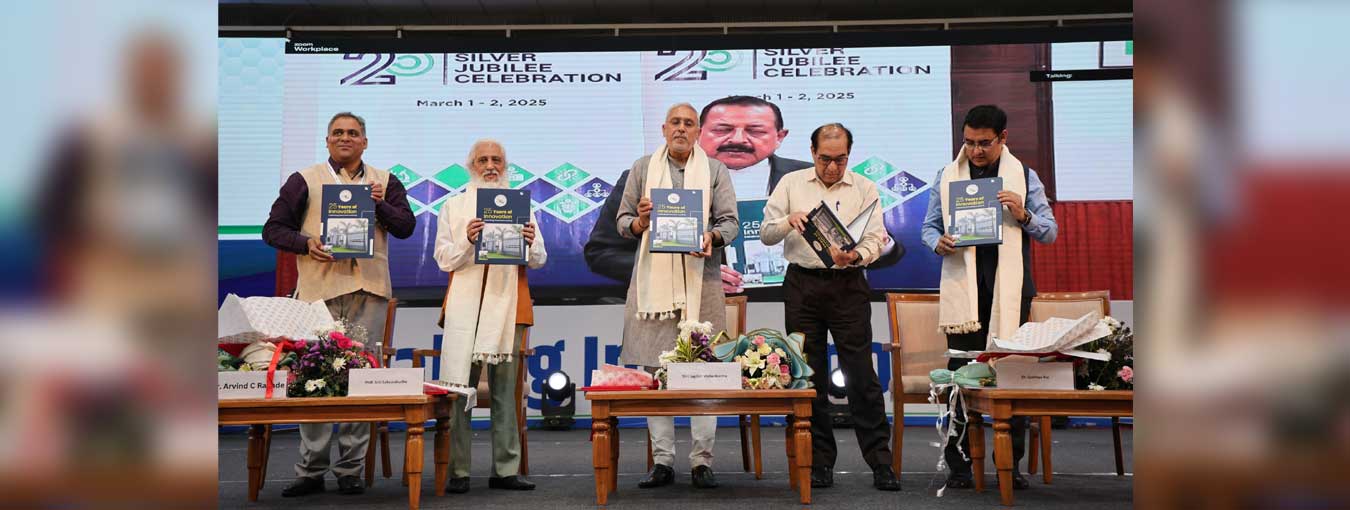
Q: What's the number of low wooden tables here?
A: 3